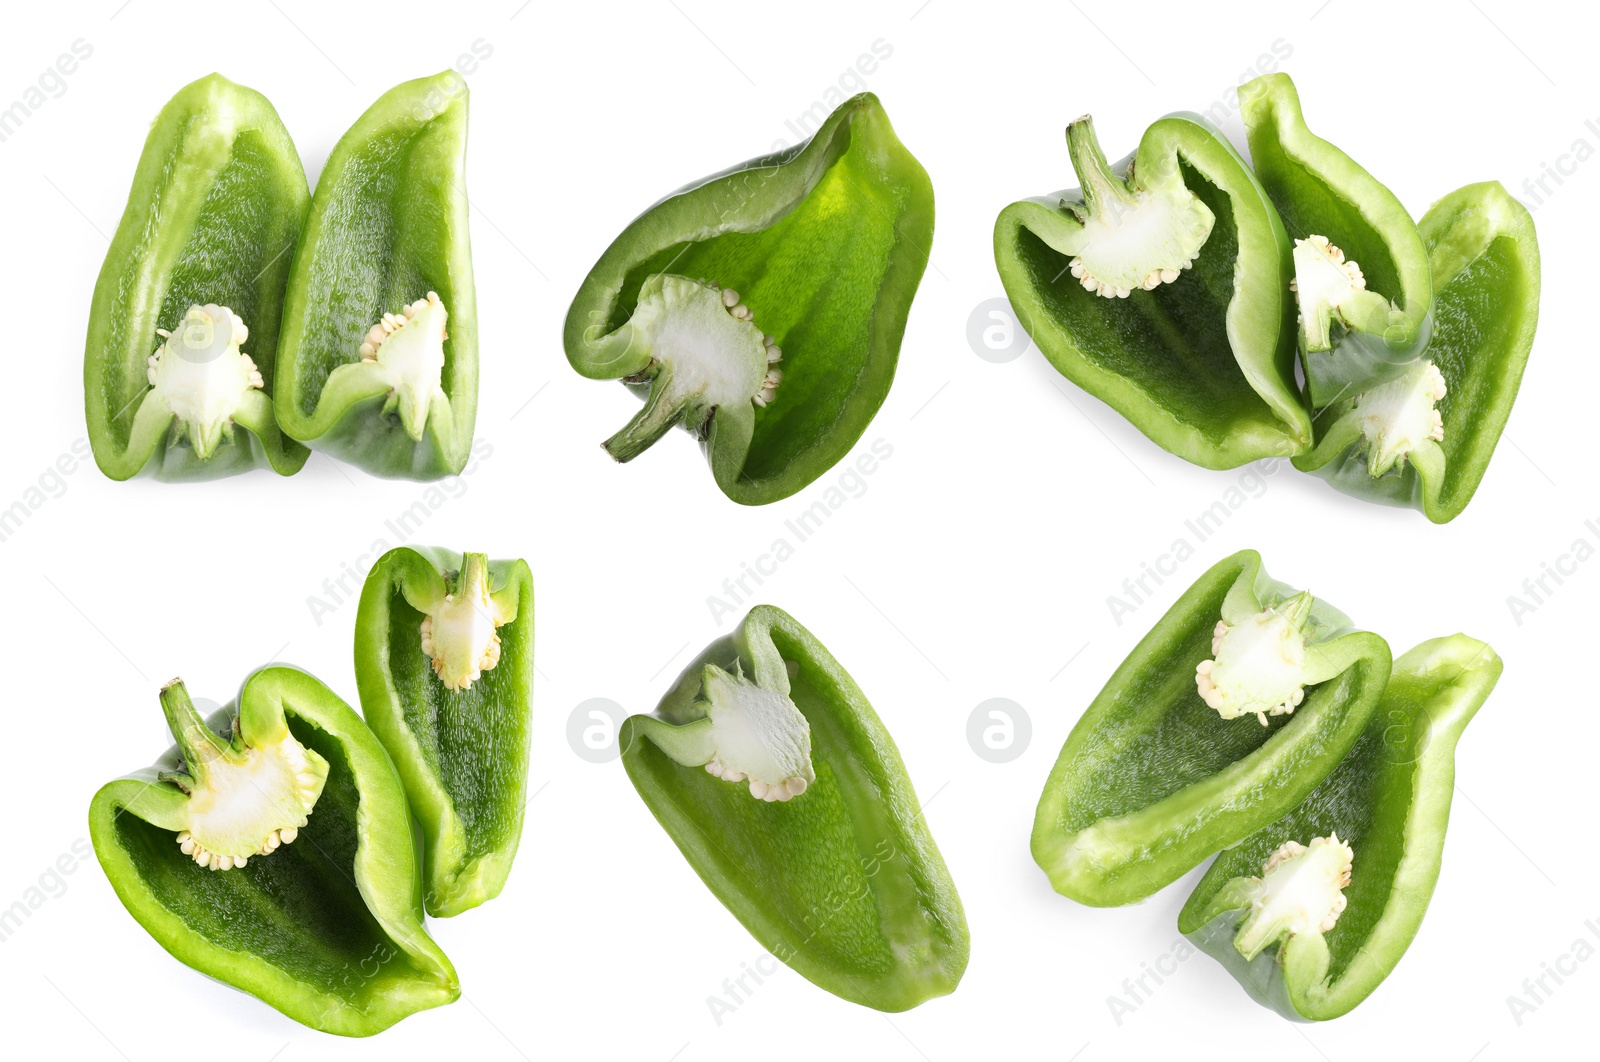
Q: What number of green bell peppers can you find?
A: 11